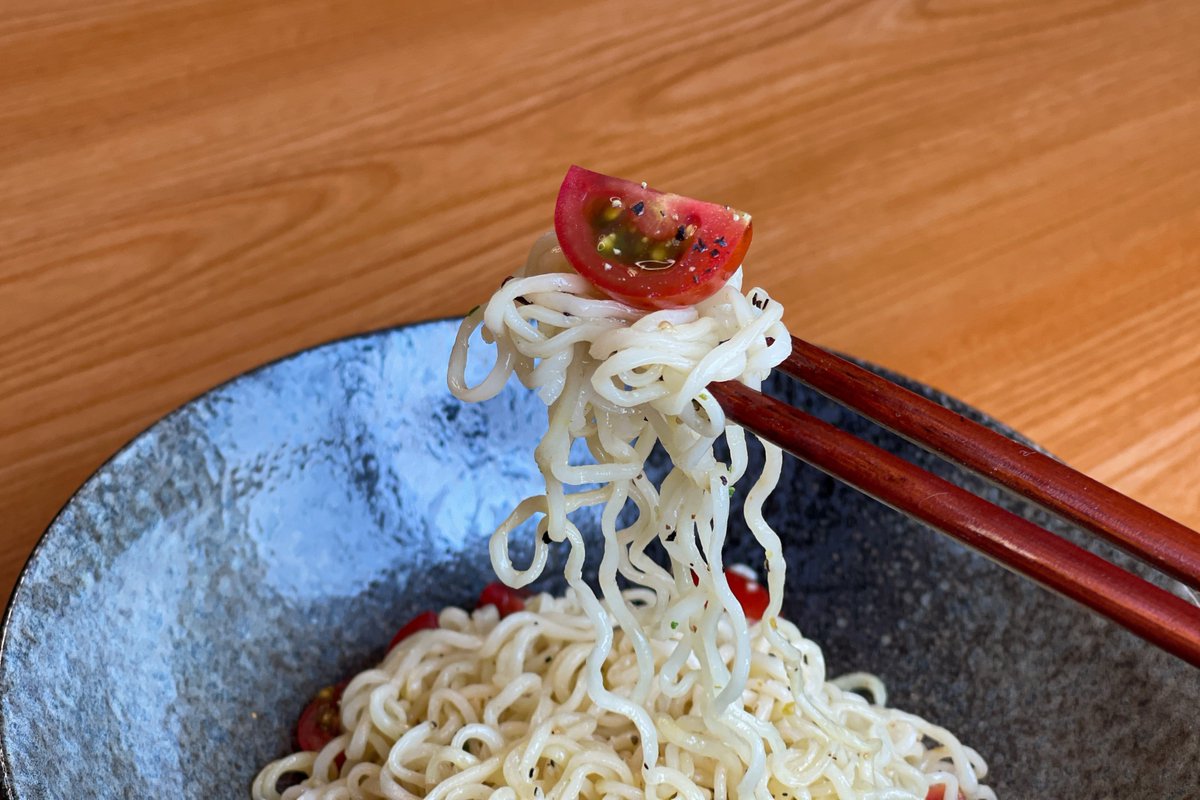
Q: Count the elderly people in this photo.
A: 0